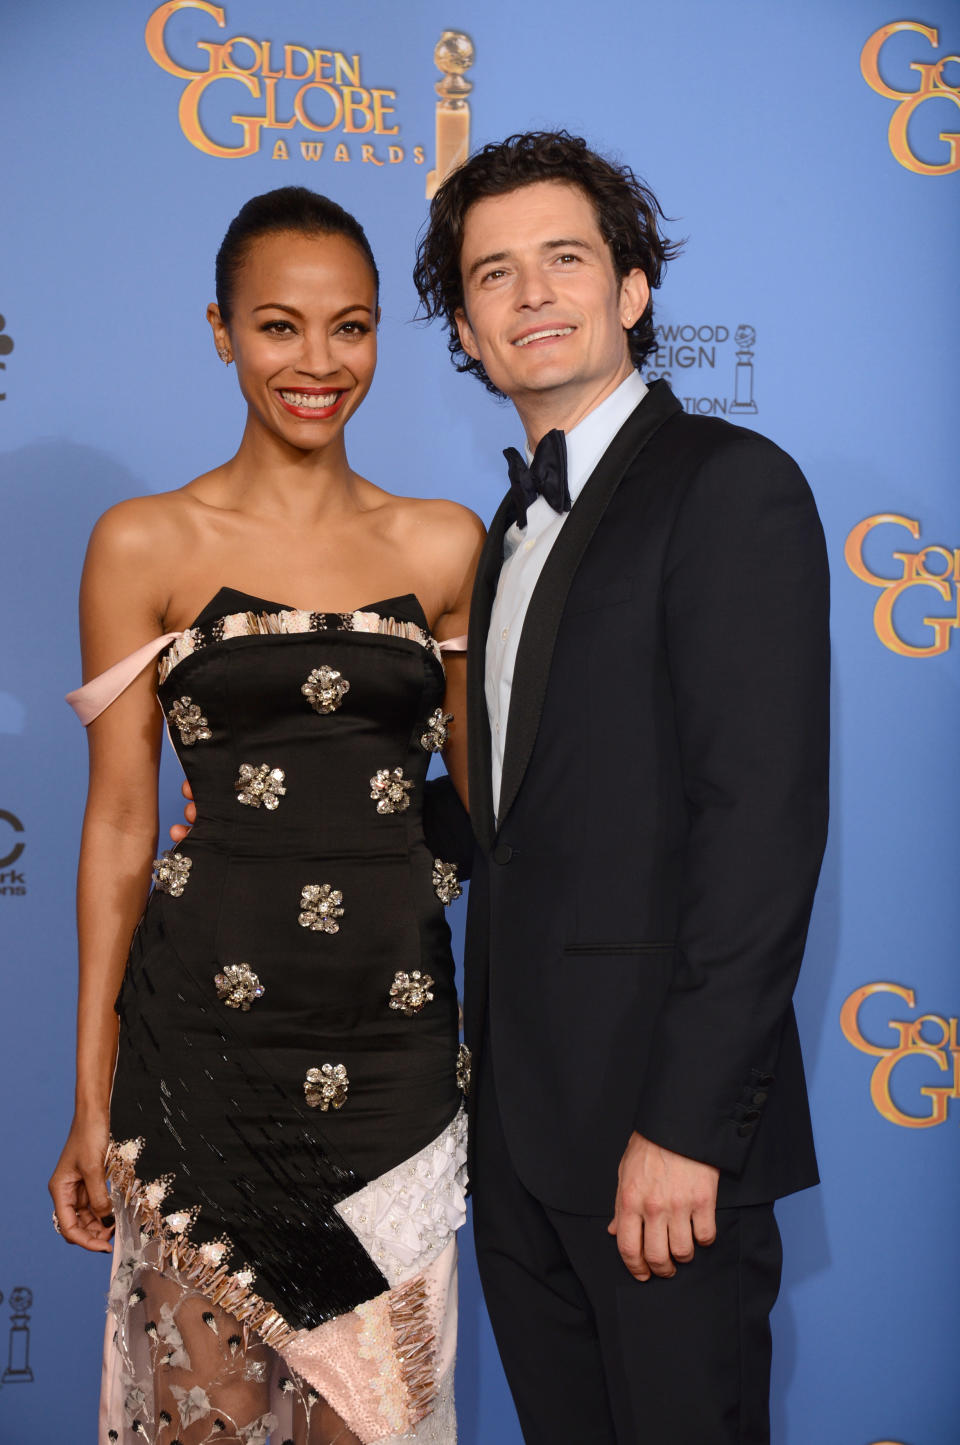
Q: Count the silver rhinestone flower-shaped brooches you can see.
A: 12